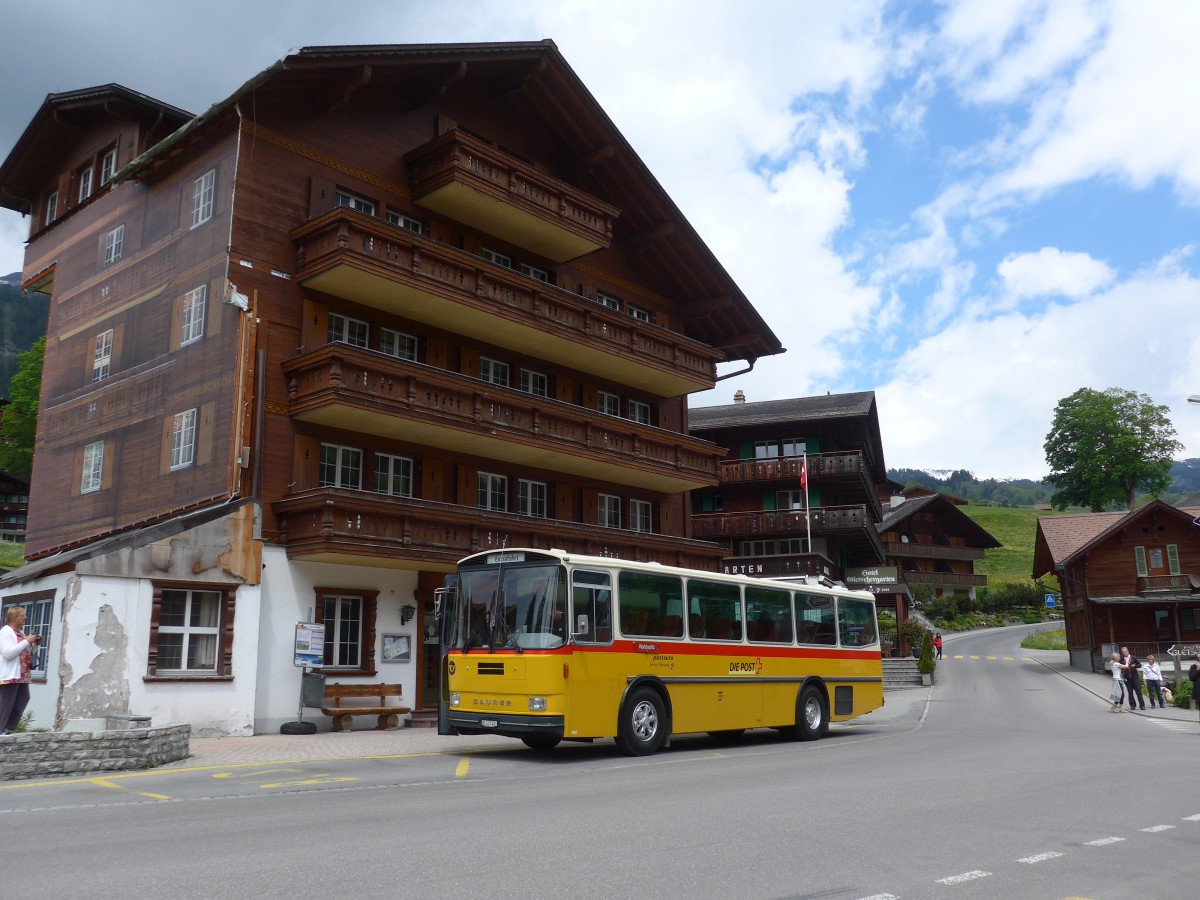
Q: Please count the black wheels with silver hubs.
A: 2